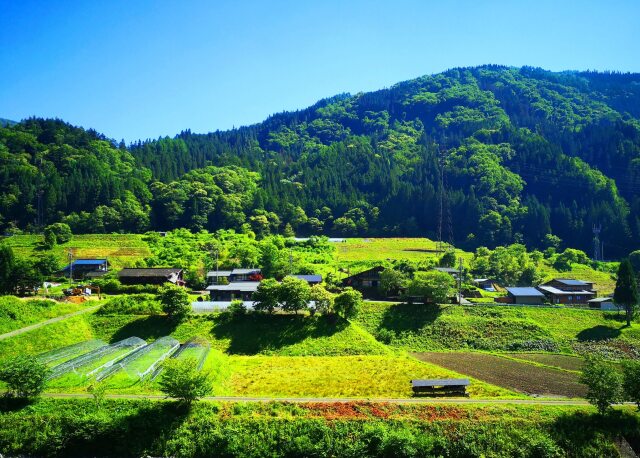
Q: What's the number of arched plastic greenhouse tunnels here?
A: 4